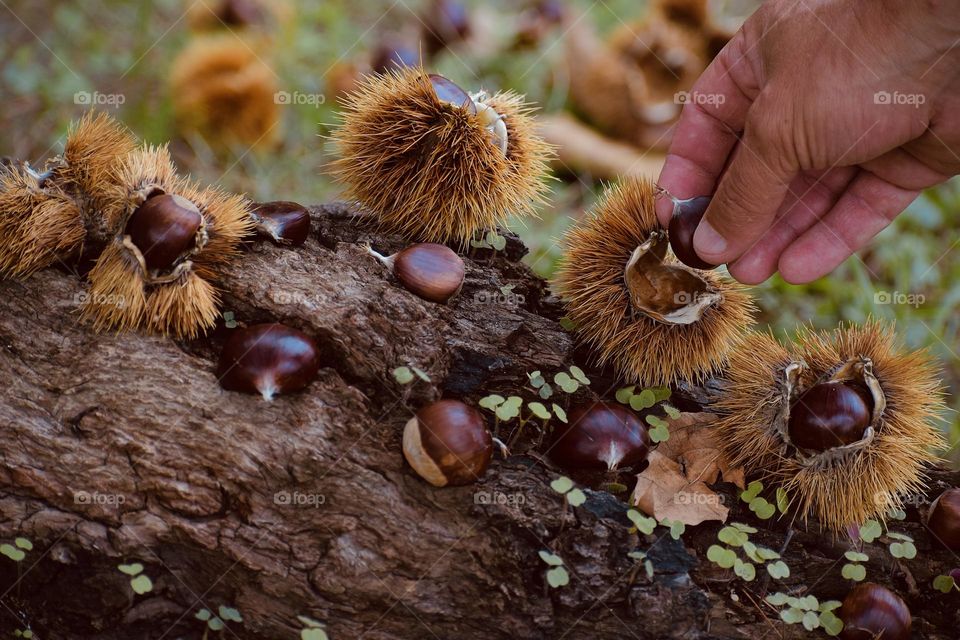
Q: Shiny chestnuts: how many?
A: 11